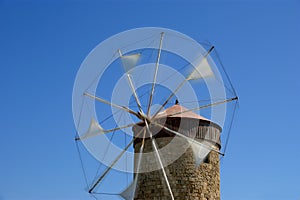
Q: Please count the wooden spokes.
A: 10